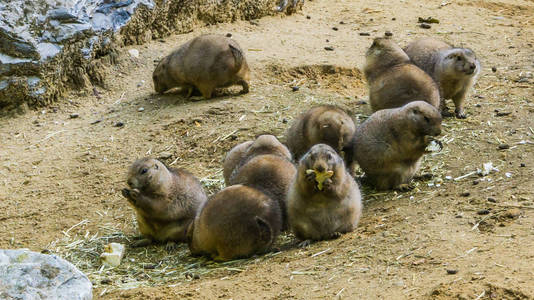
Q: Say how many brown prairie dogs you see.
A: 10